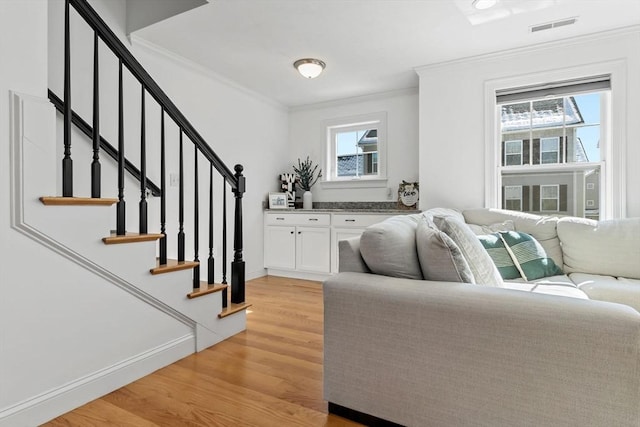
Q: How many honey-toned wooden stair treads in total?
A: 5